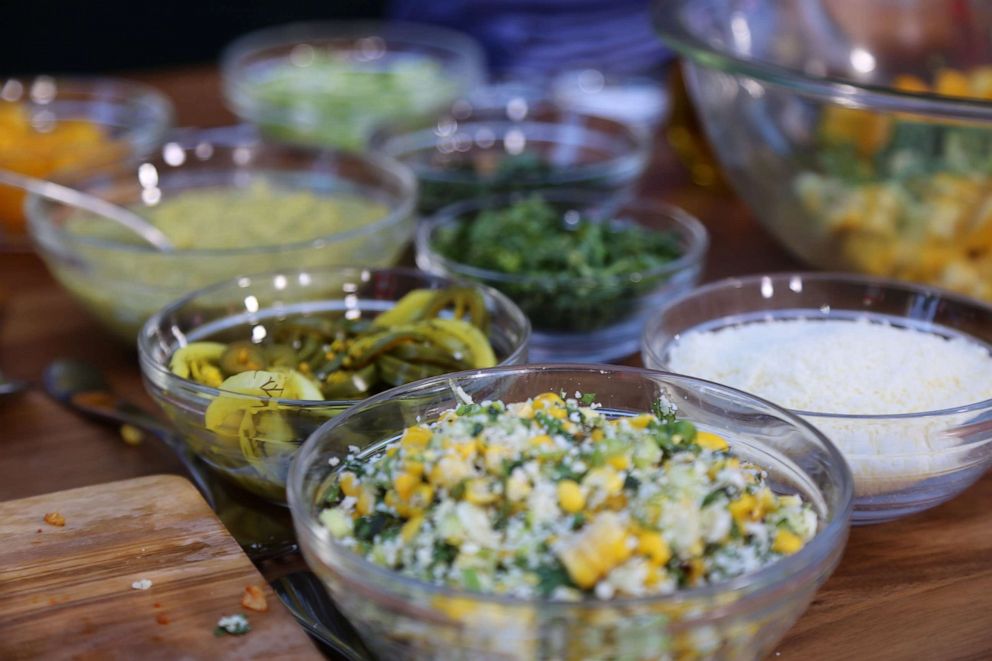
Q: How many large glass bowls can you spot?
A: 1